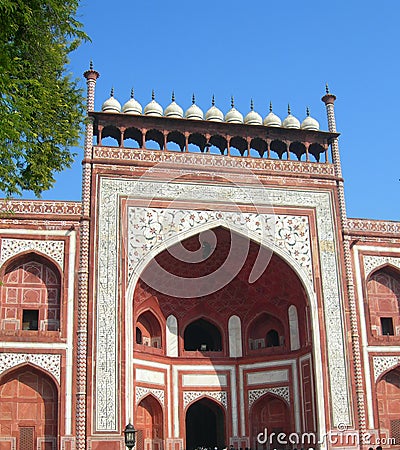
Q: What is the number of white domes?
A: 11